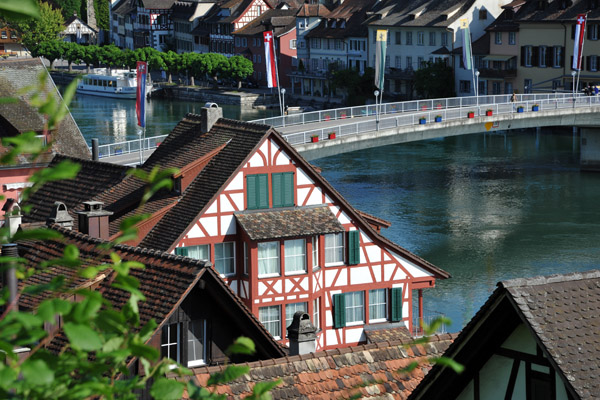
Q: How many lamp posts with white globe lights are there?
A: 5